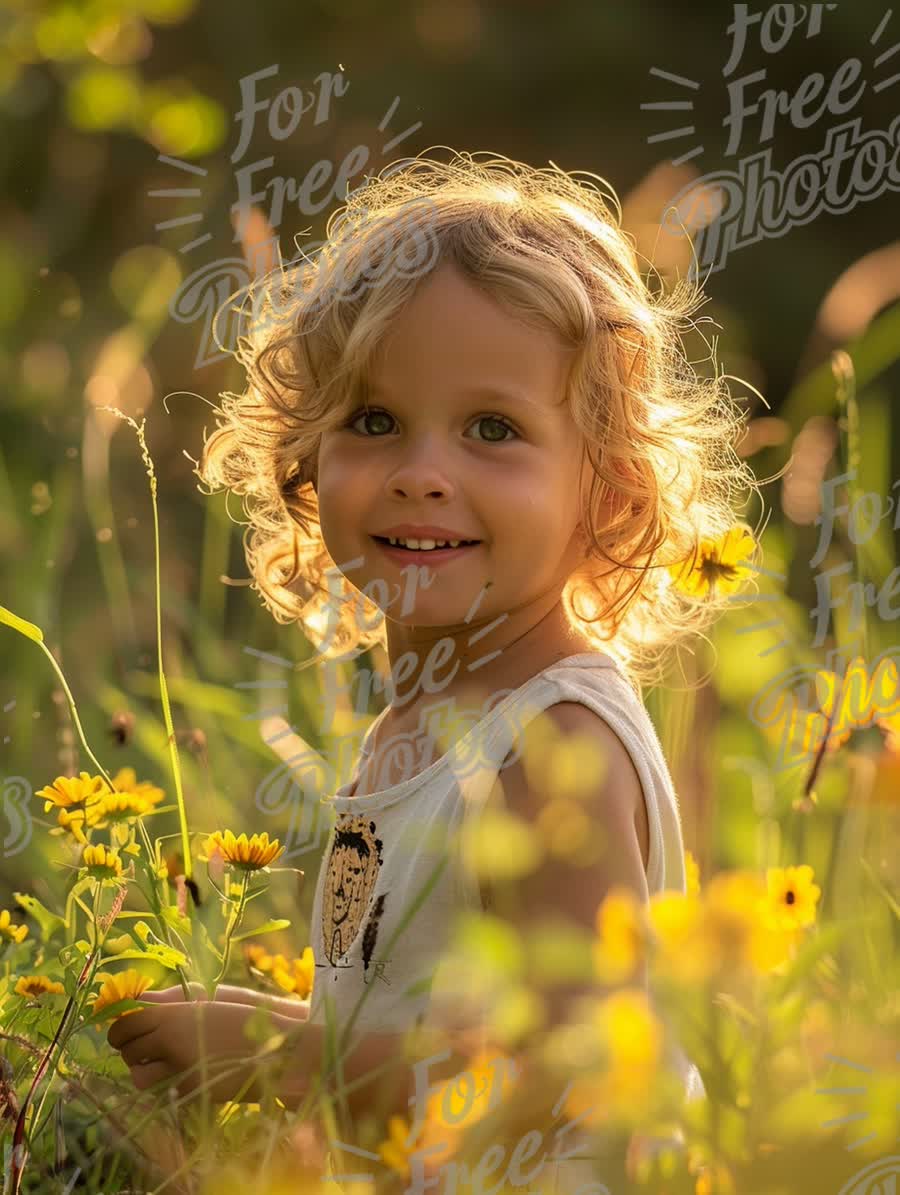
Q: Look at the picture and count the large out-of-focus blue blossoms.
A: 0